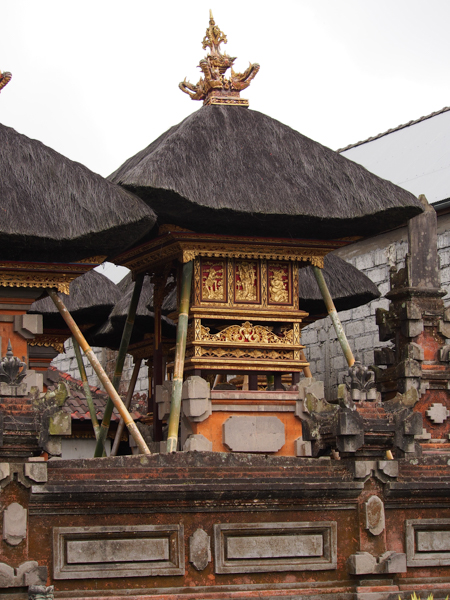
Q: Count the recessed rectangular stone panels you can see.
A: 3